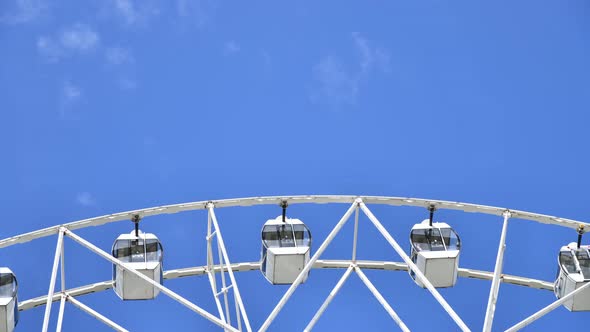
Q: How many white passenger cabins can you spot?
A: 5